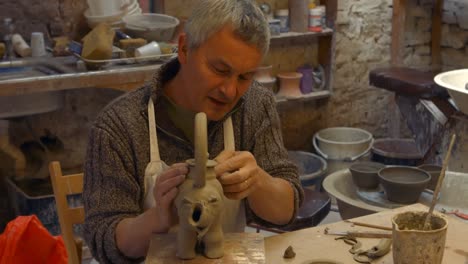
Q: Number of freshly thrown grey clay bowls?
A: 3